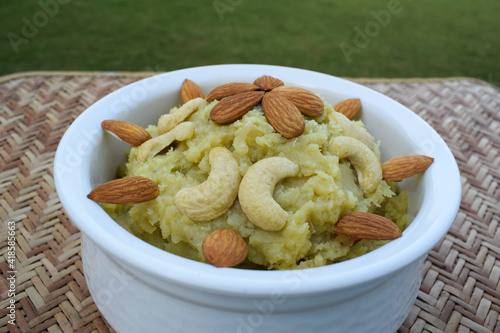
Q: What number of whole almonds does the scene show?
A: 12